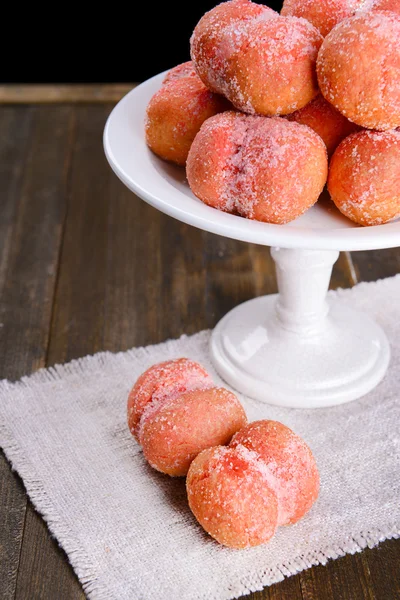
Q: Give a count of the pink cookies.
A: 9